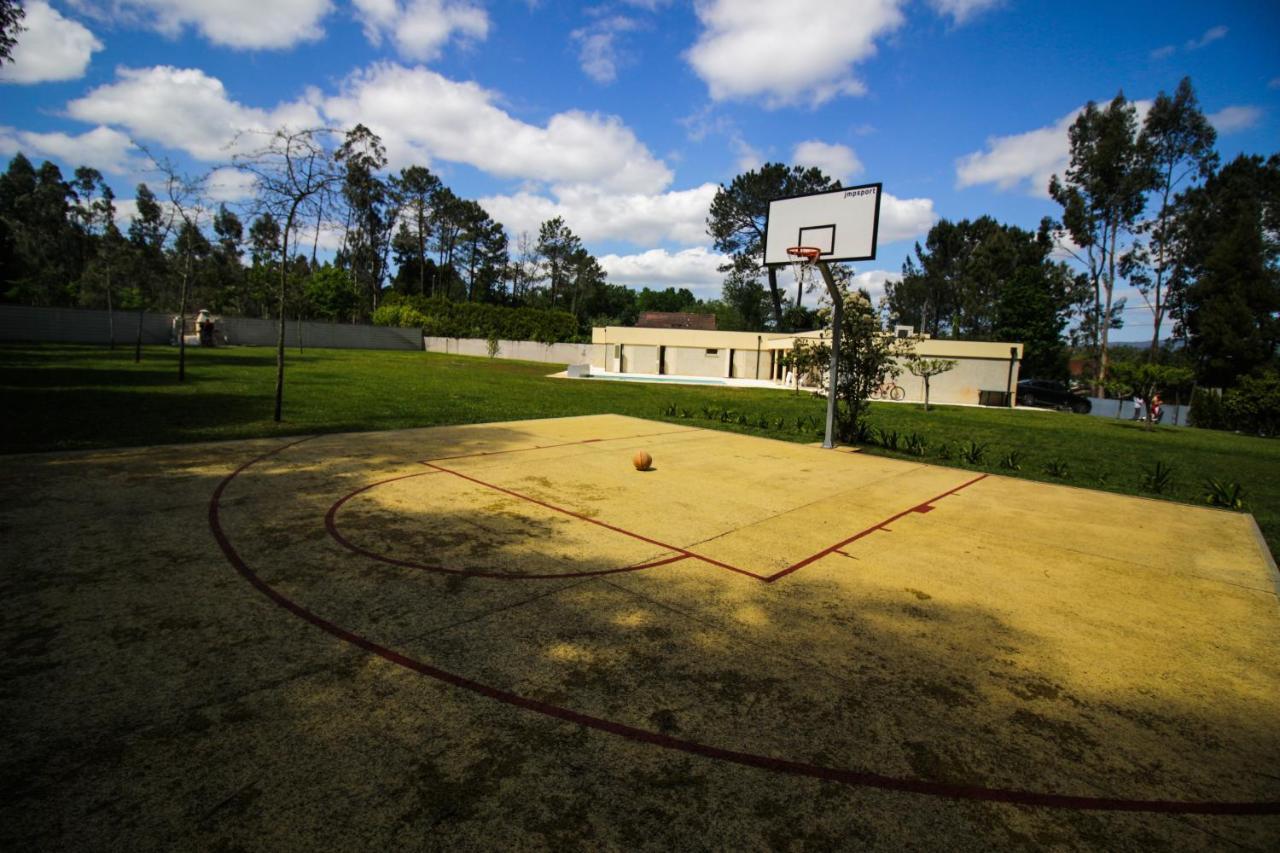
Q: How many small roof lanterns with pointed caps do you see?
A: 0